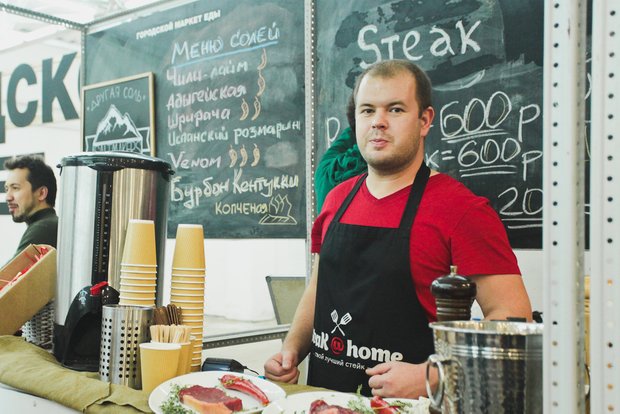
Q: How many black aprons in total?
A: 1